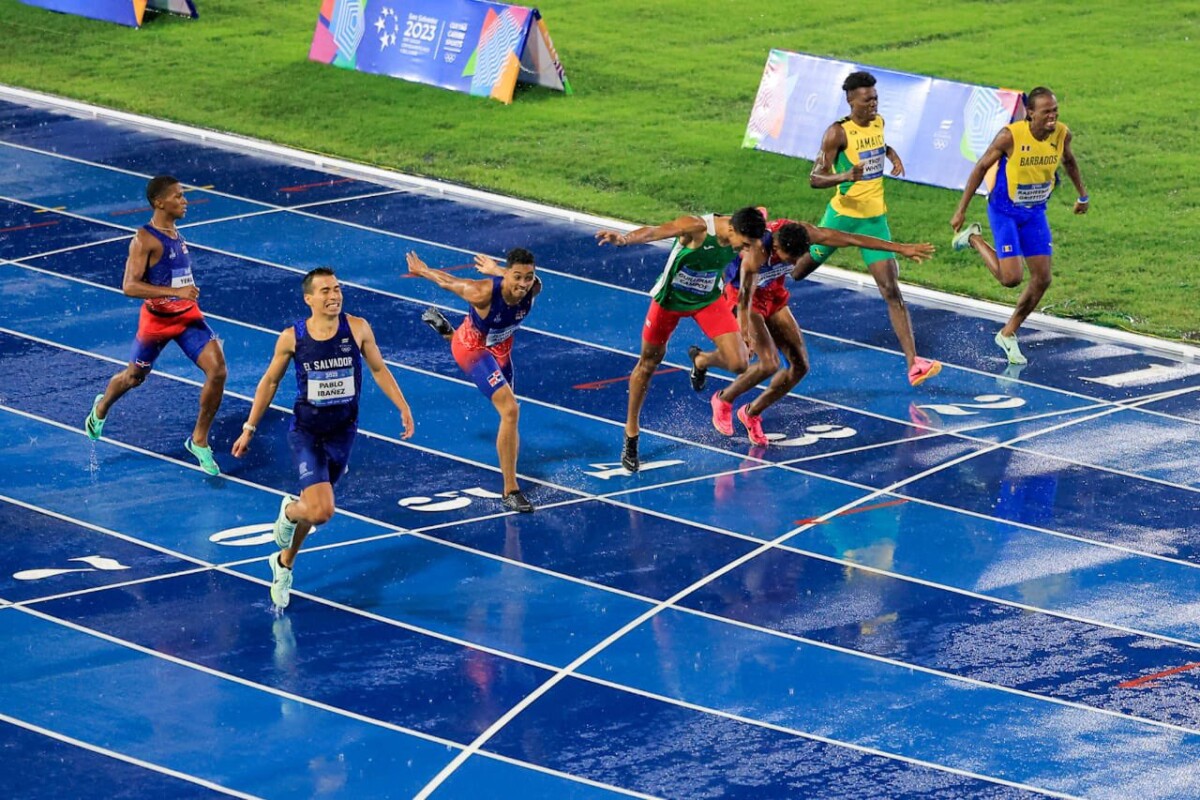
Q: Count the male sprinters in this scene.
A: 7